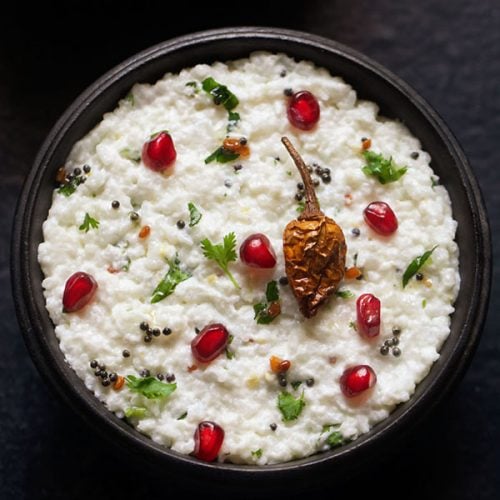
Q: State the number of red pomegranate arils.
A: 9